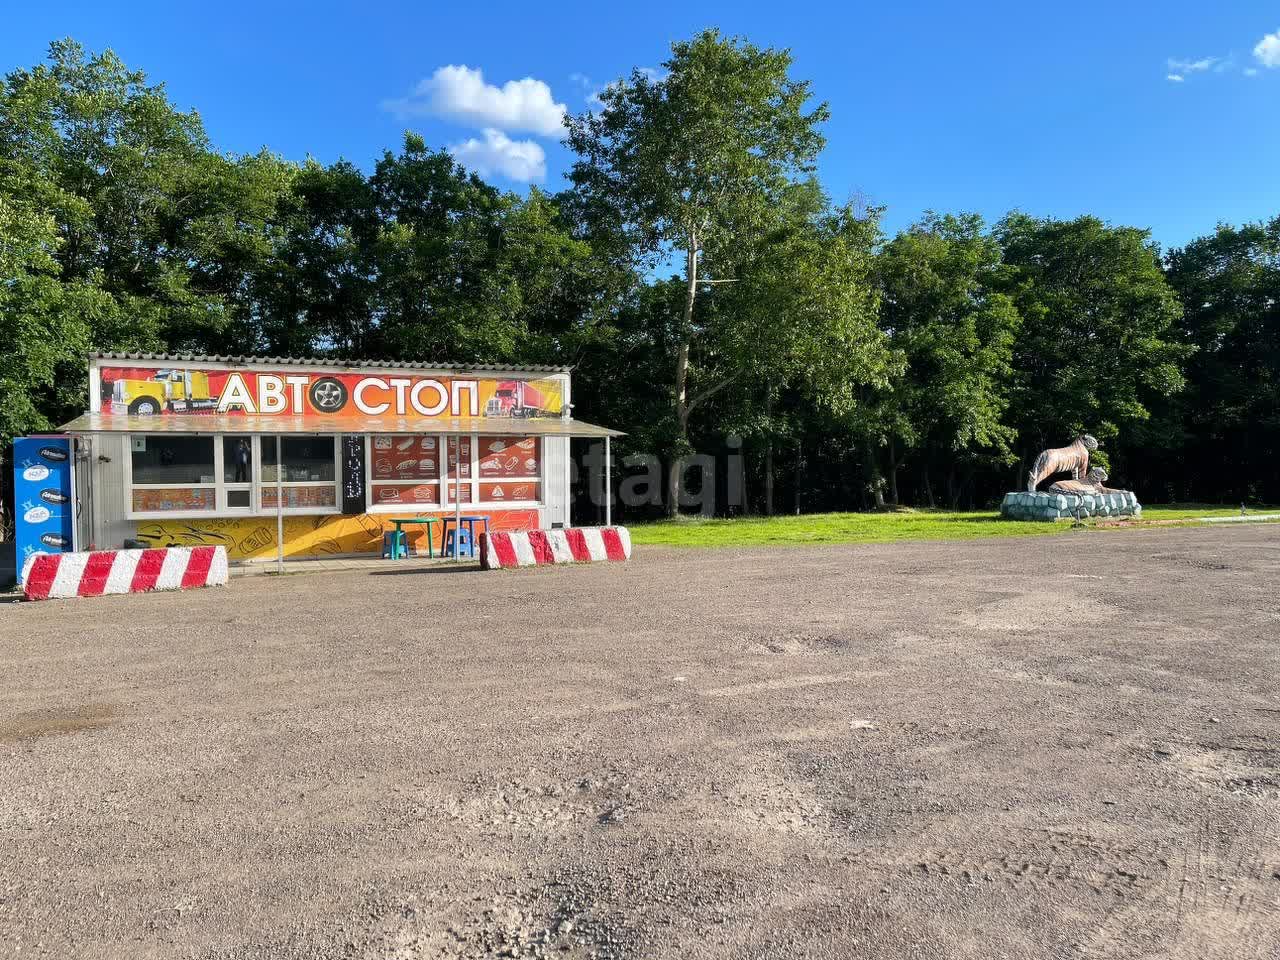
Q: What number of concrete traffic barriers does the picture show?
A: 2